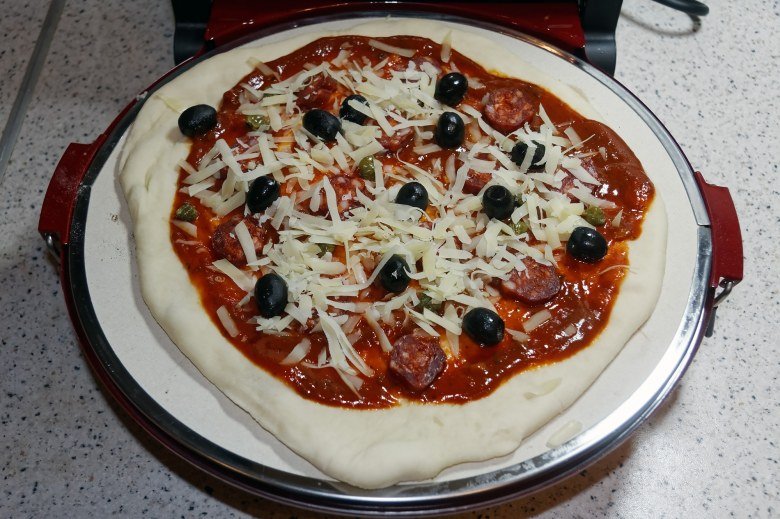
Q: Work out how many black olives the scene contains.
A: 13